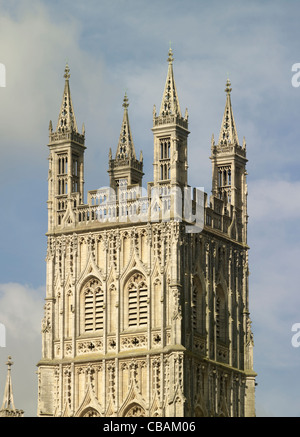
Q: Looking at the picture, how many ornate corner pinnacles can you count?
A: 4